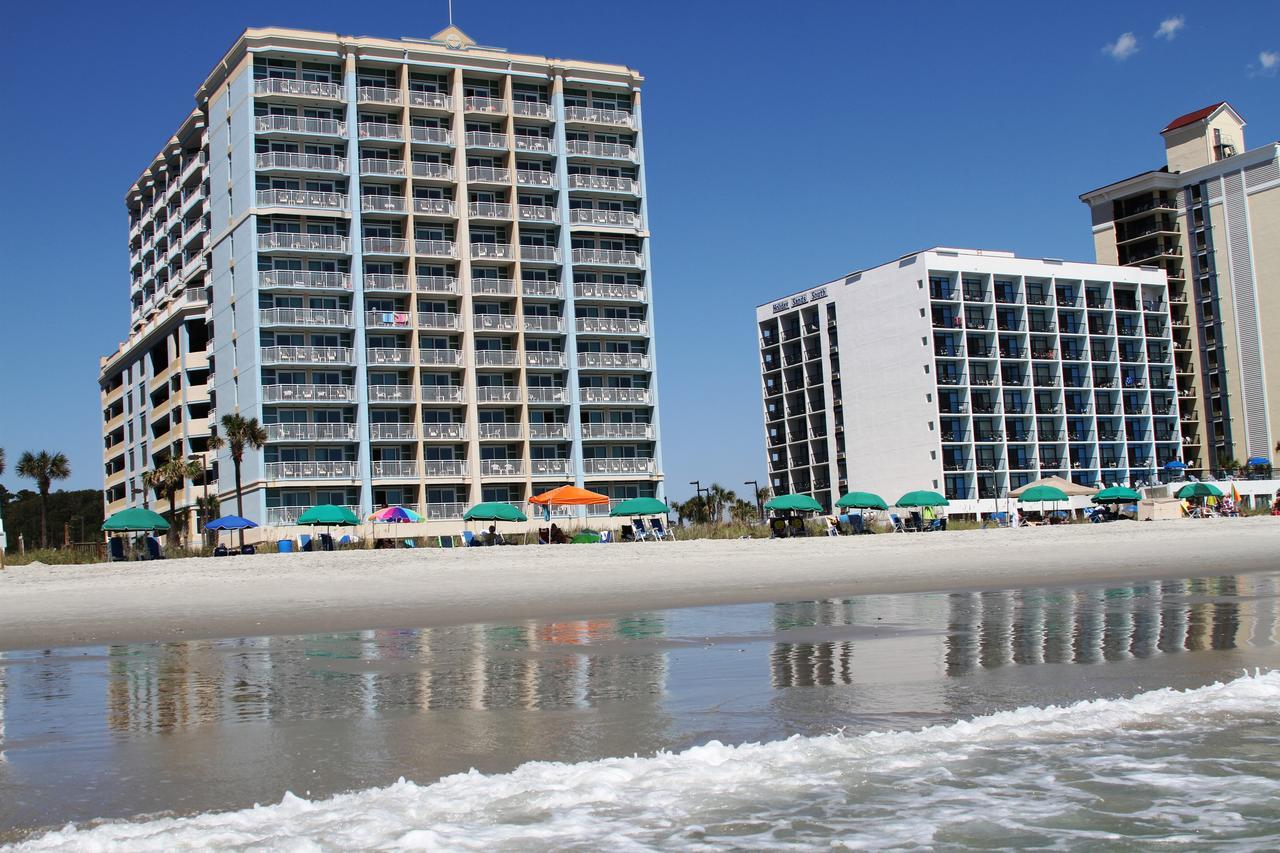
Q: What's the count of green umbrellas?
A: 10